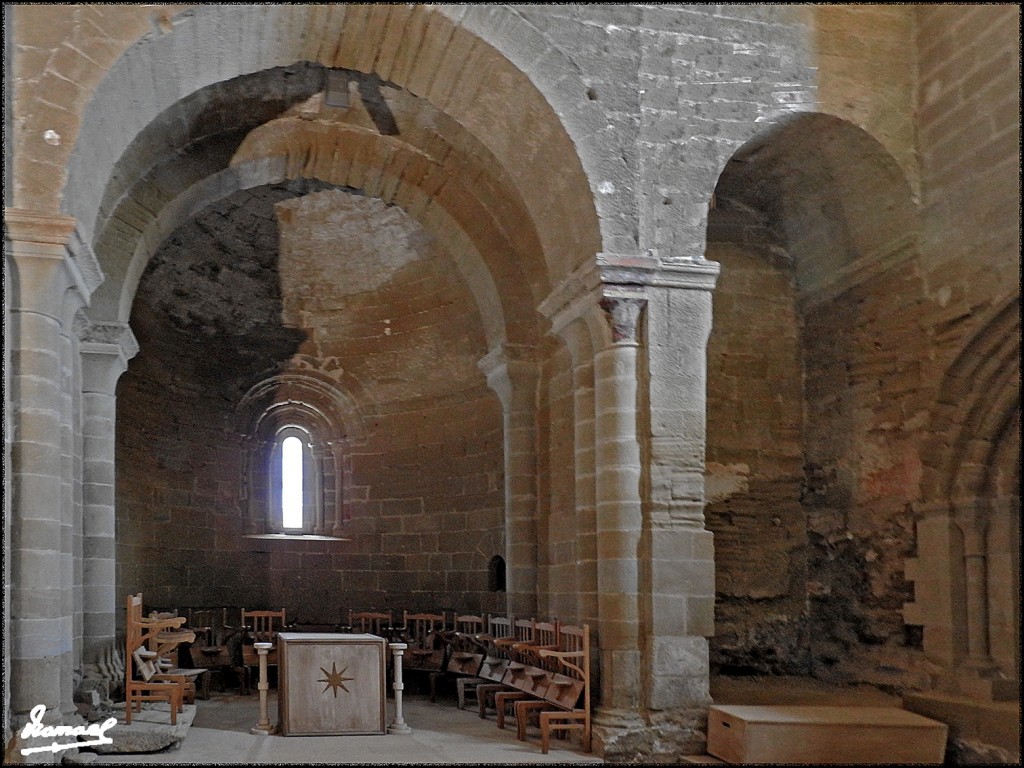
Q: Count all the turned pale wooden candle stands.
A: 2